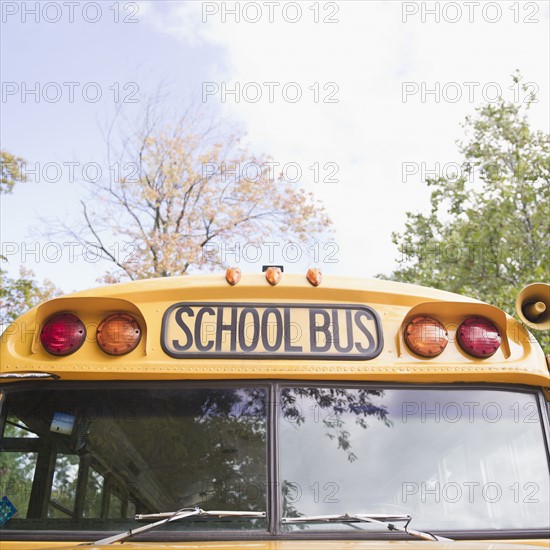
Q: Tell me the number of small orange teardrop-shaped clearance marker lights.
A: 3